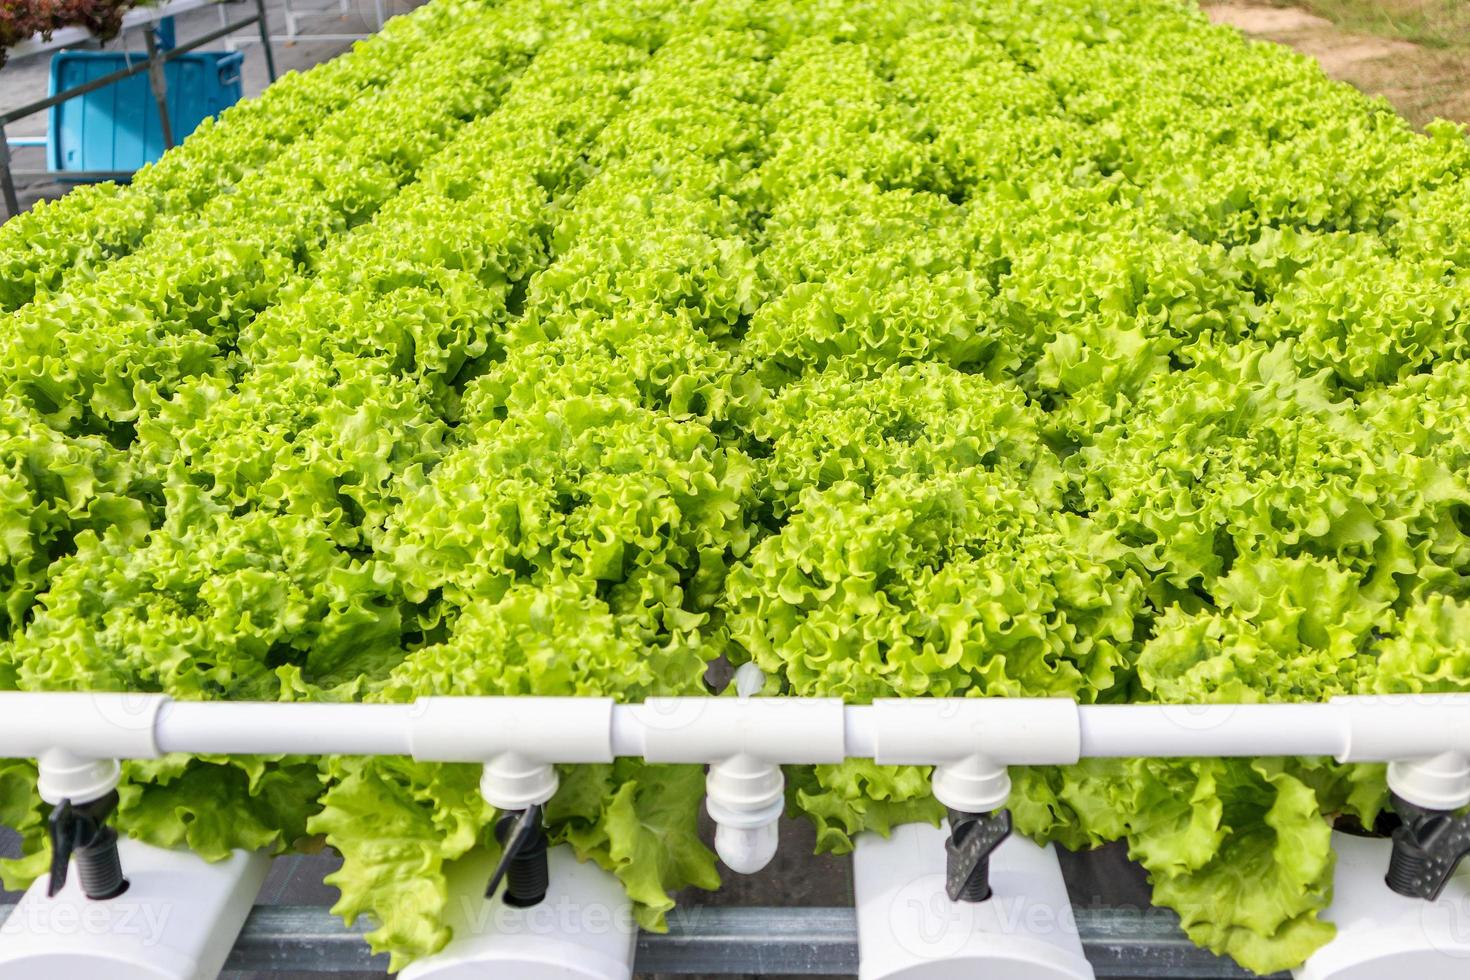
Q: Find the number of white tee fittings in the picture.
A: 5